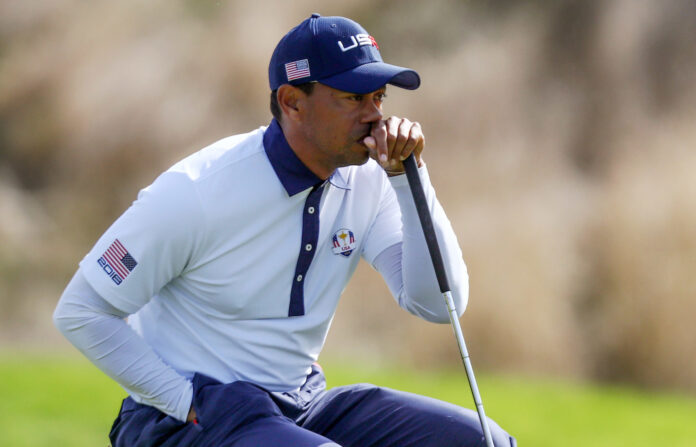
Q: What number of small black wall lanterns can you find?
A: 0